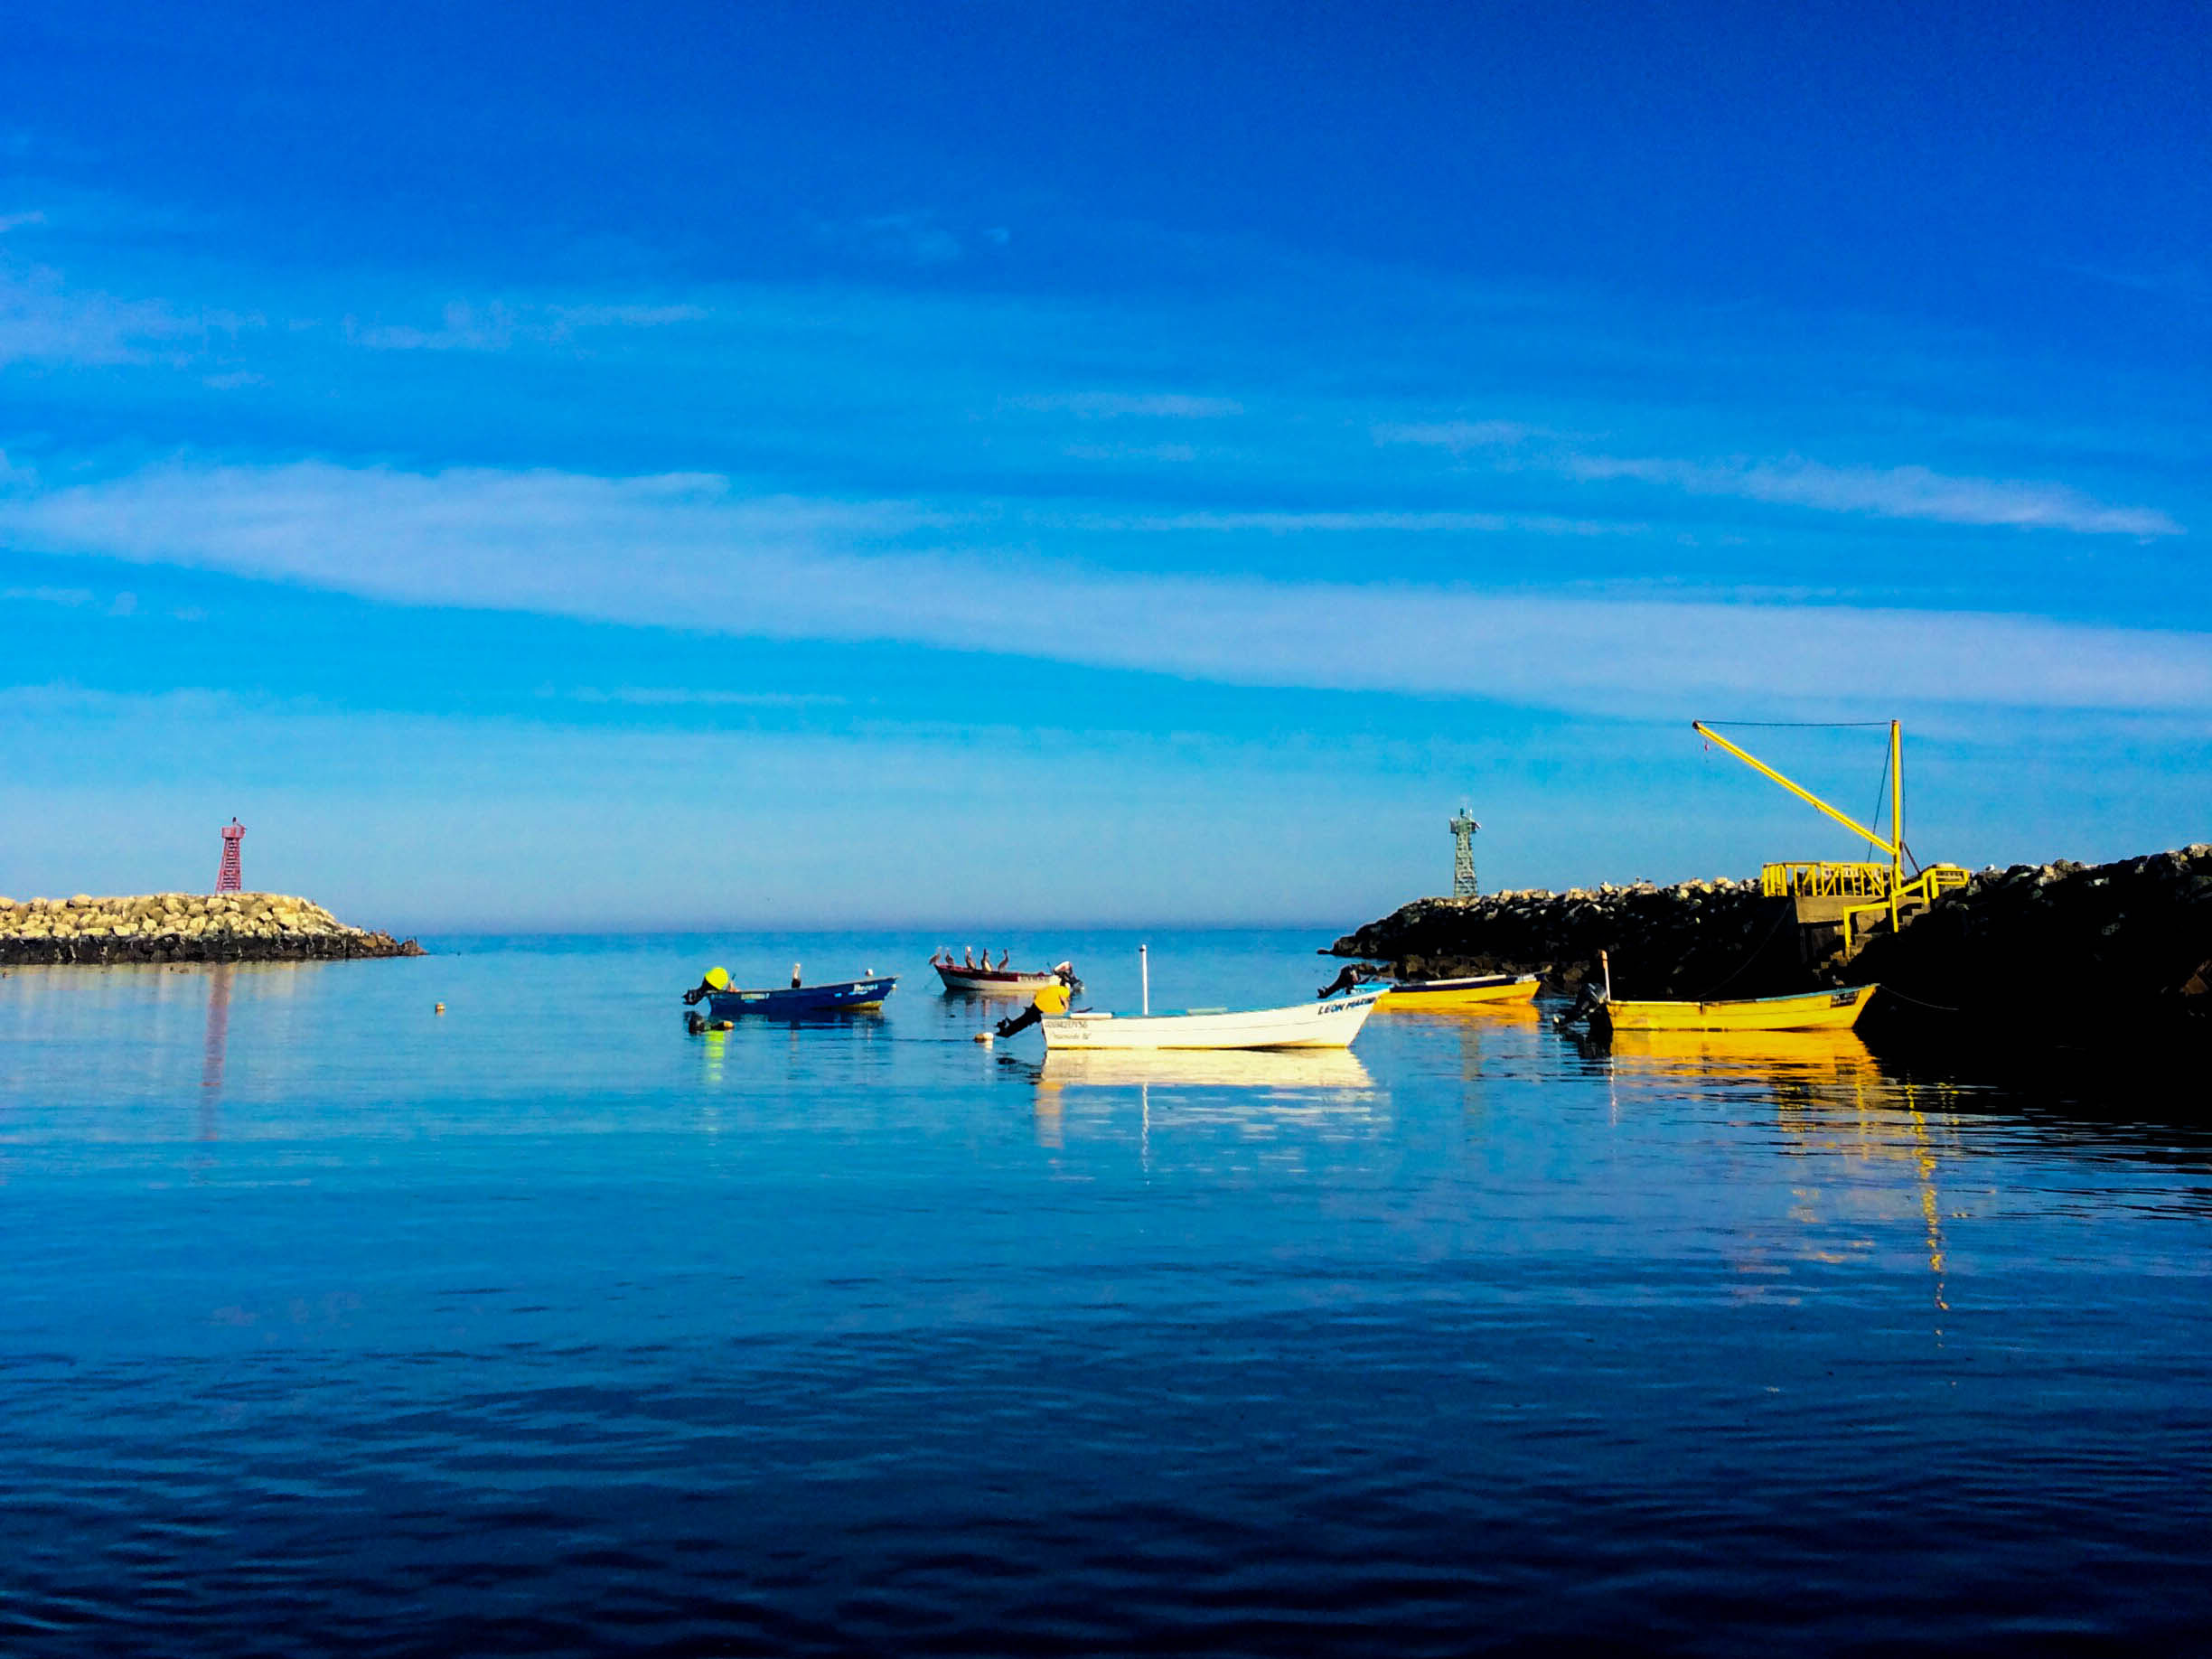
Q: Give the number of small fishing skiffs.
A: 5